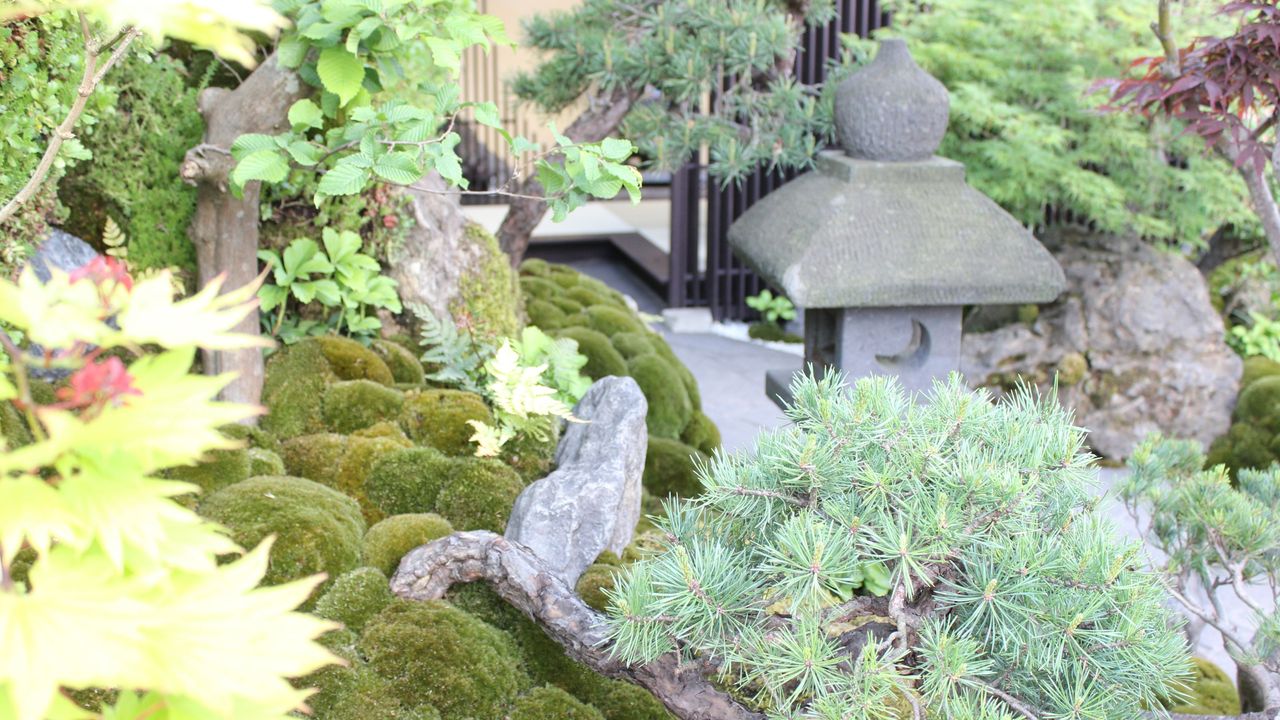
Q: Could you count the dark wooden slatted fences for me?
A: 1